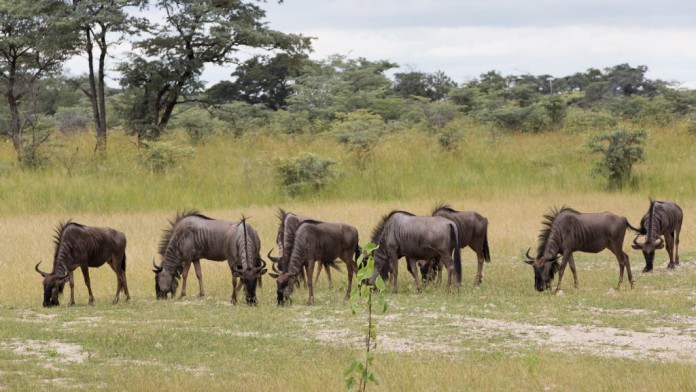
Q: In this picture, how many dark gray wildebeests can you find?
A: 9